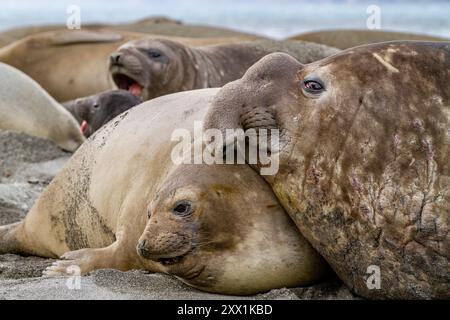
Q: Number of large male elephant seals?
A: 1